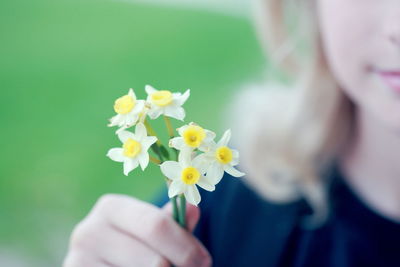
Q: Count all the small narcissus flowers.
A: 6